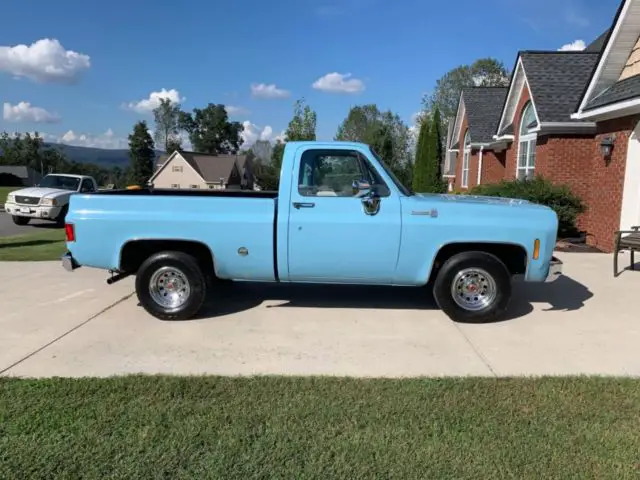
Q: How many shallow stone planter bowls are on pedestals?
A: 0